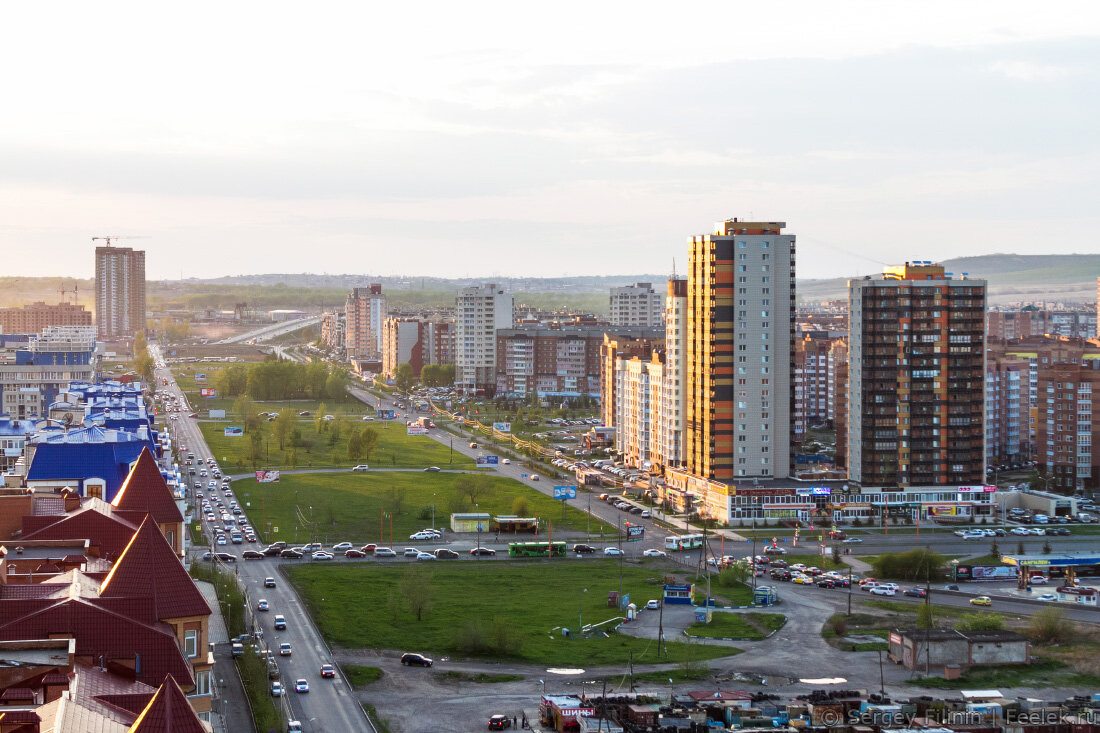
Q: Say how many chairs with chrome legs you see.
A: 0